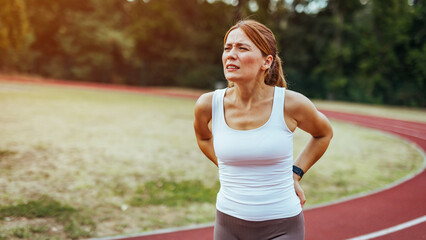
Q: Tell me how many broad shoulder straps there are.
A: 2